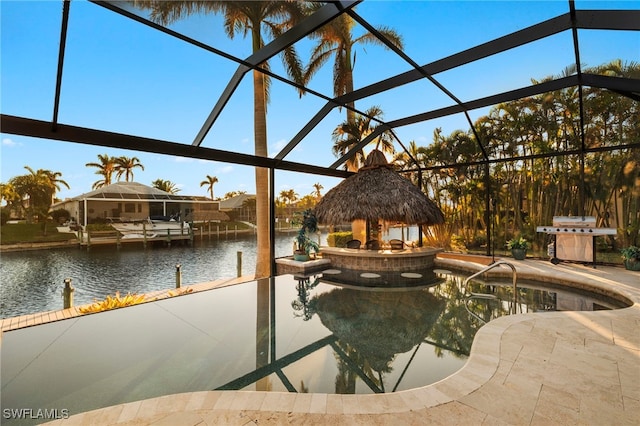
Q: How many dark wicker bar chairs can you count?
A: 3